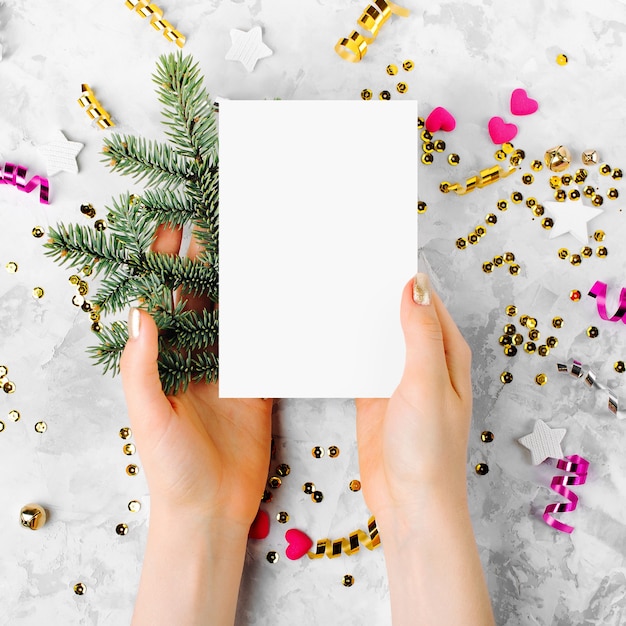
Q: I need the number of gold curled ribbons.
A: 5